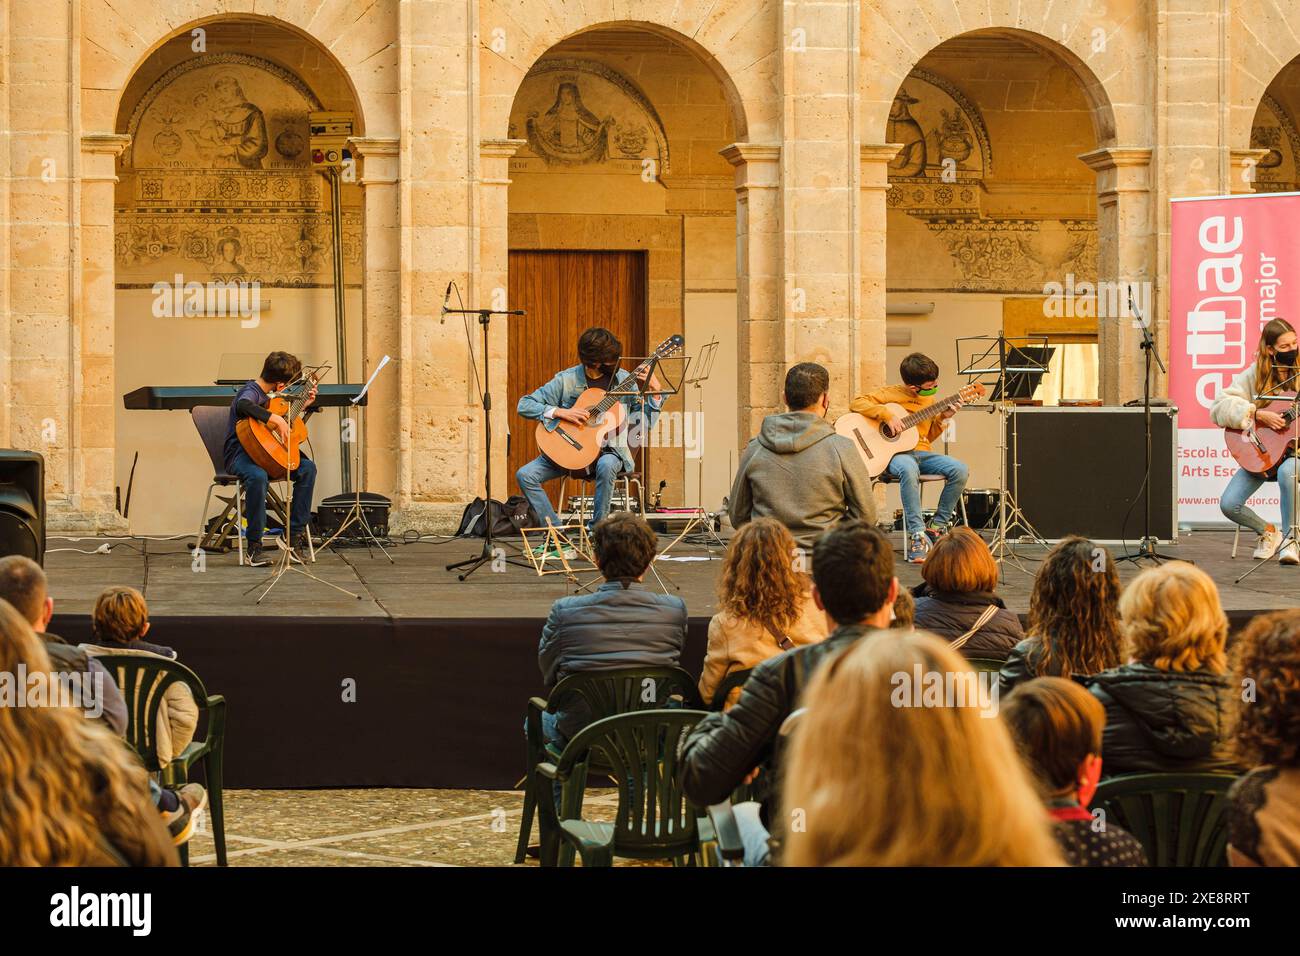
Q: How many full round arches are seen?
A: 3